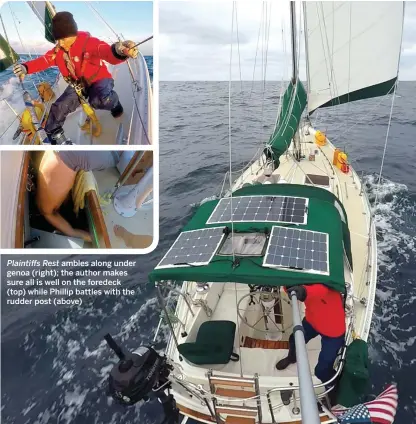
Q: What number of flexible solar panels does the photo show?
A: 3